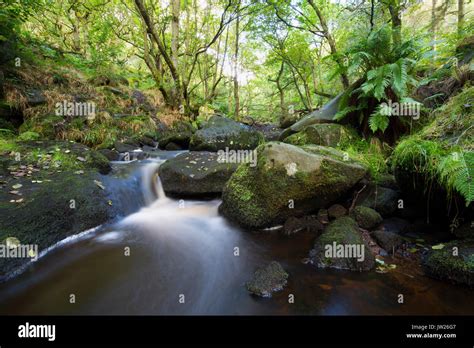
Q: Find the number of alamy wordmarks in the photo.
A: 6